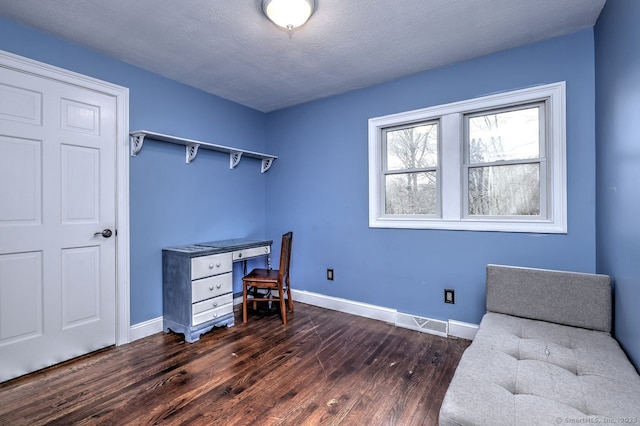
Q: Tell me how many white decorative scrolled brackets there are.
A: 4